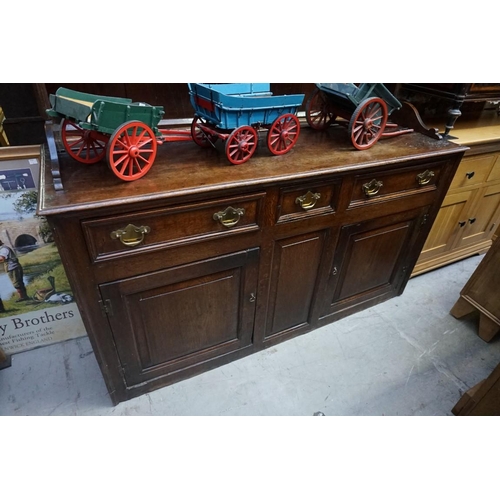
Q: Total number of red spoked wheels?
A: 7